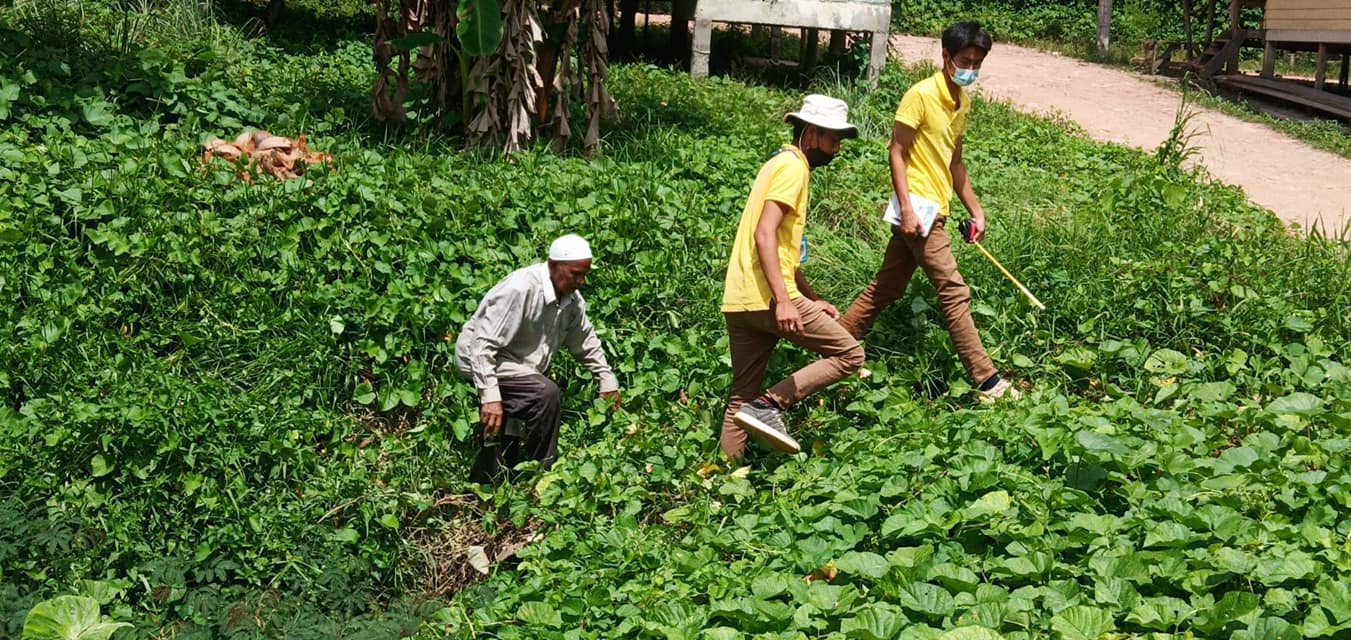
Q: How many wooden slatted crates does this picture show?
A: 0